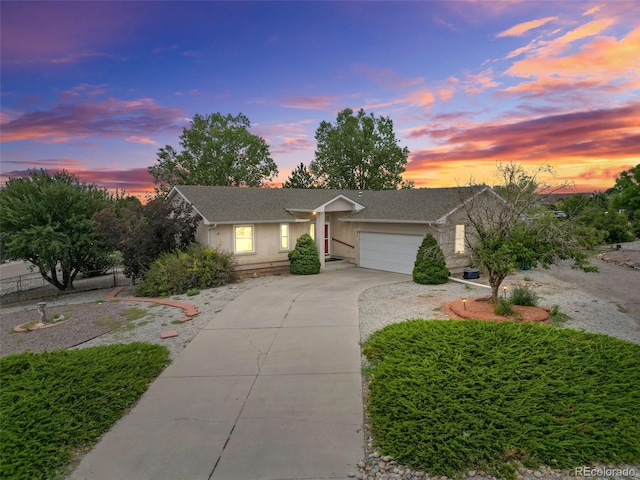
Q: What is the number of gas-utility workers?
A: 0